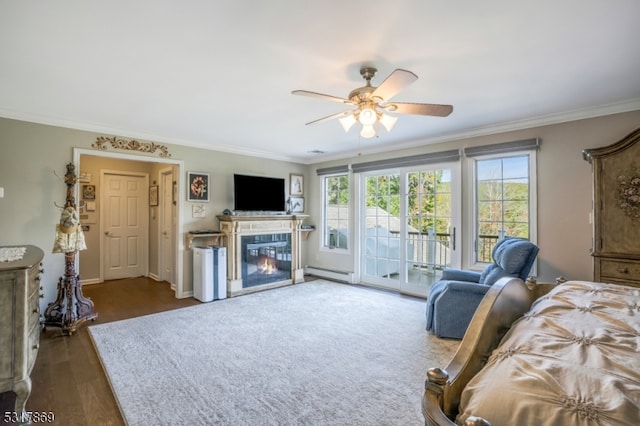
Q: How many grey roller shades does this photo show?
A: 3